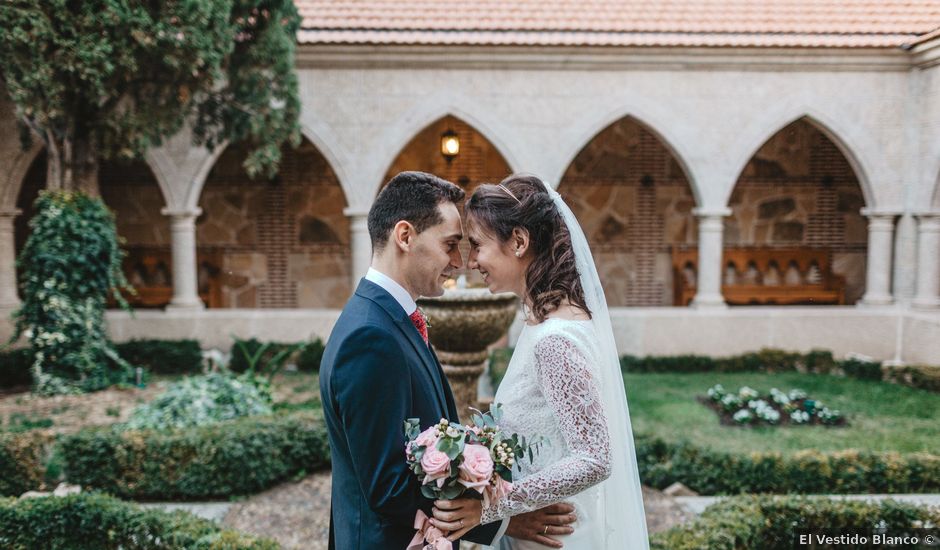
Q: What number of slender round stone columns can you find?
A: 6